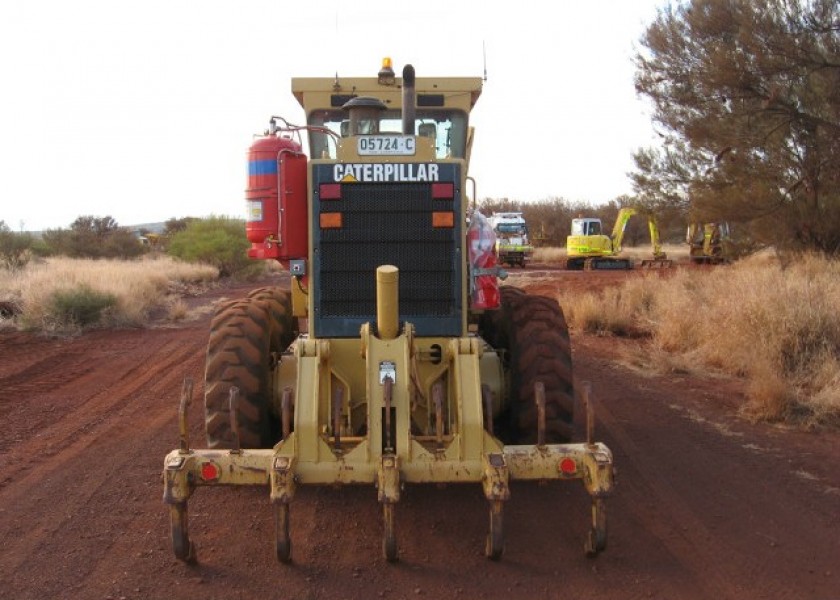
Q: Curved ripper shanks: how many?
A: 5